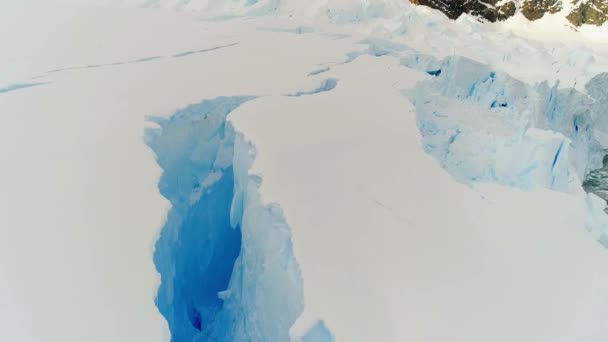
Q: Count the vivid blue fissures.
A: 1